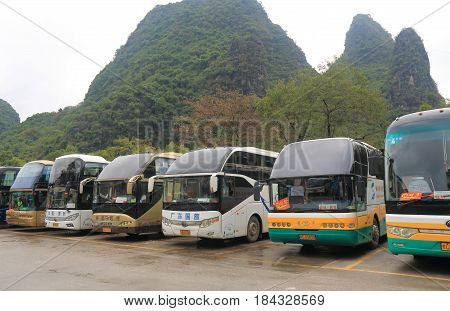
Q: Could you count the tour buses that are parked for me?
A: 7